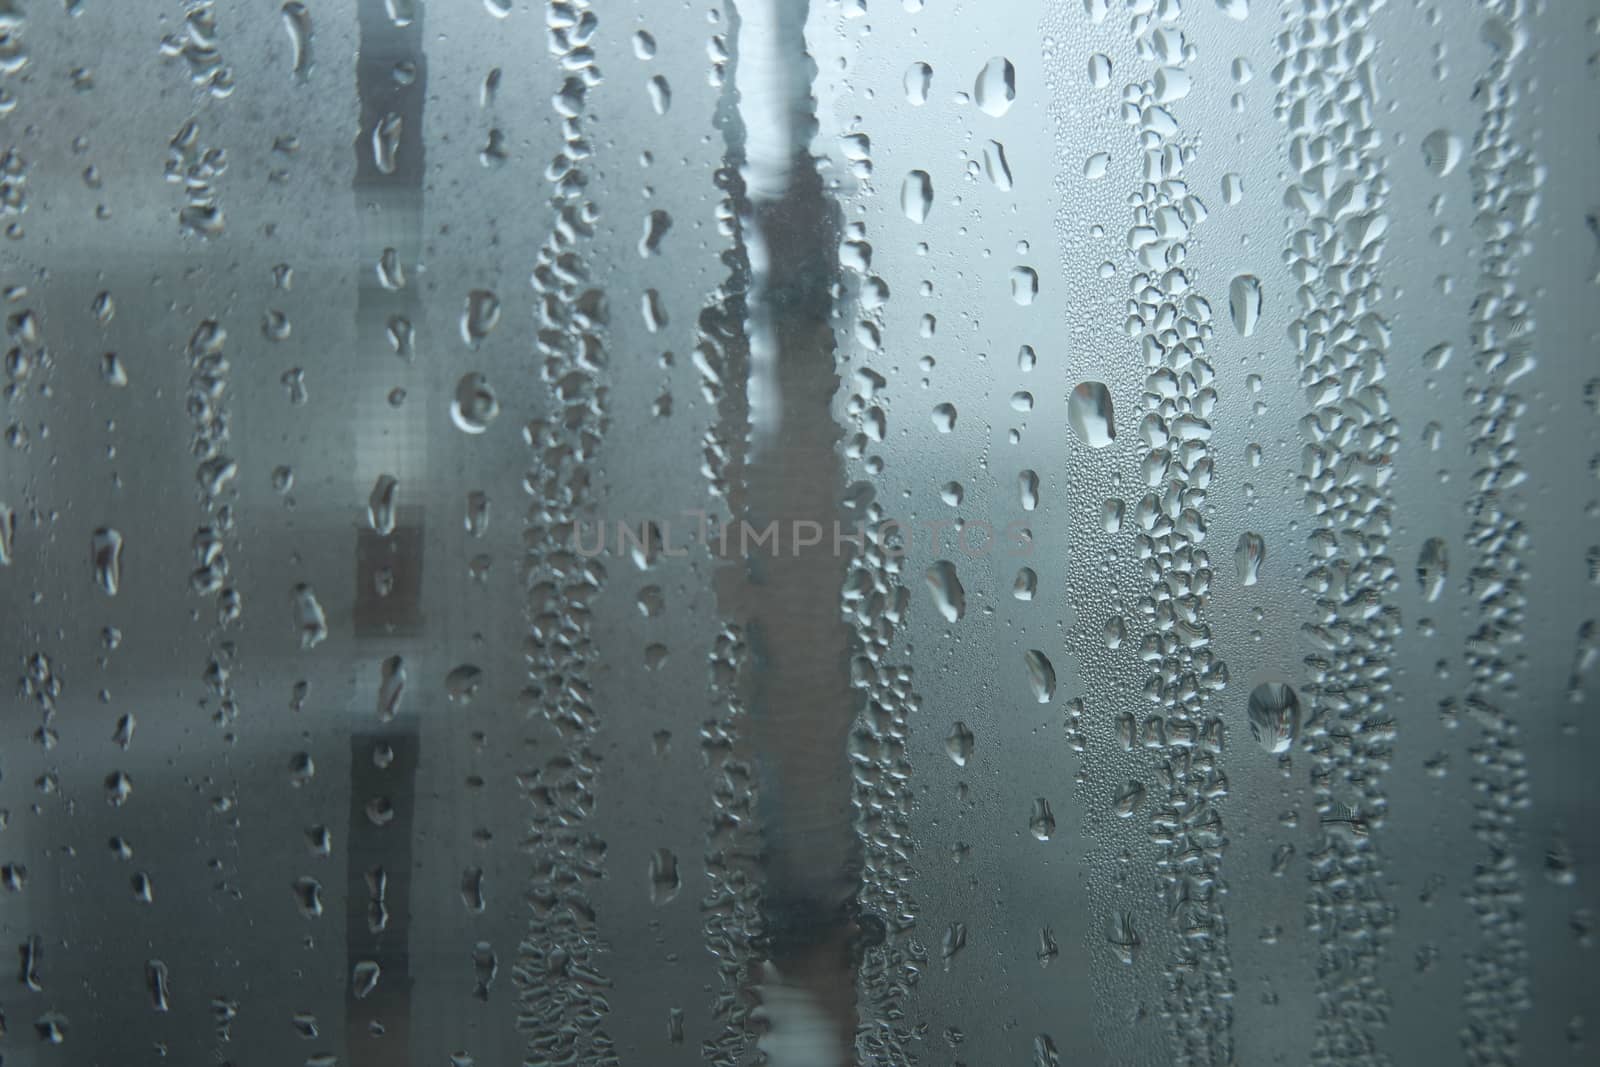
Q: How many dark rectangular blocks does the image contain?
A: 3